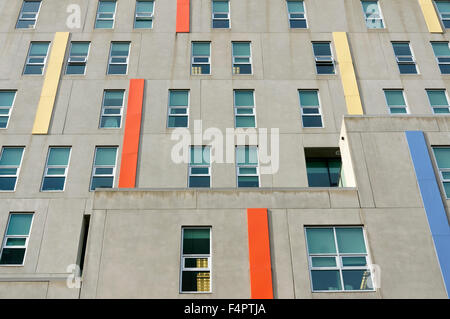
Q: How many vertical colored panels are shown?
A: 7